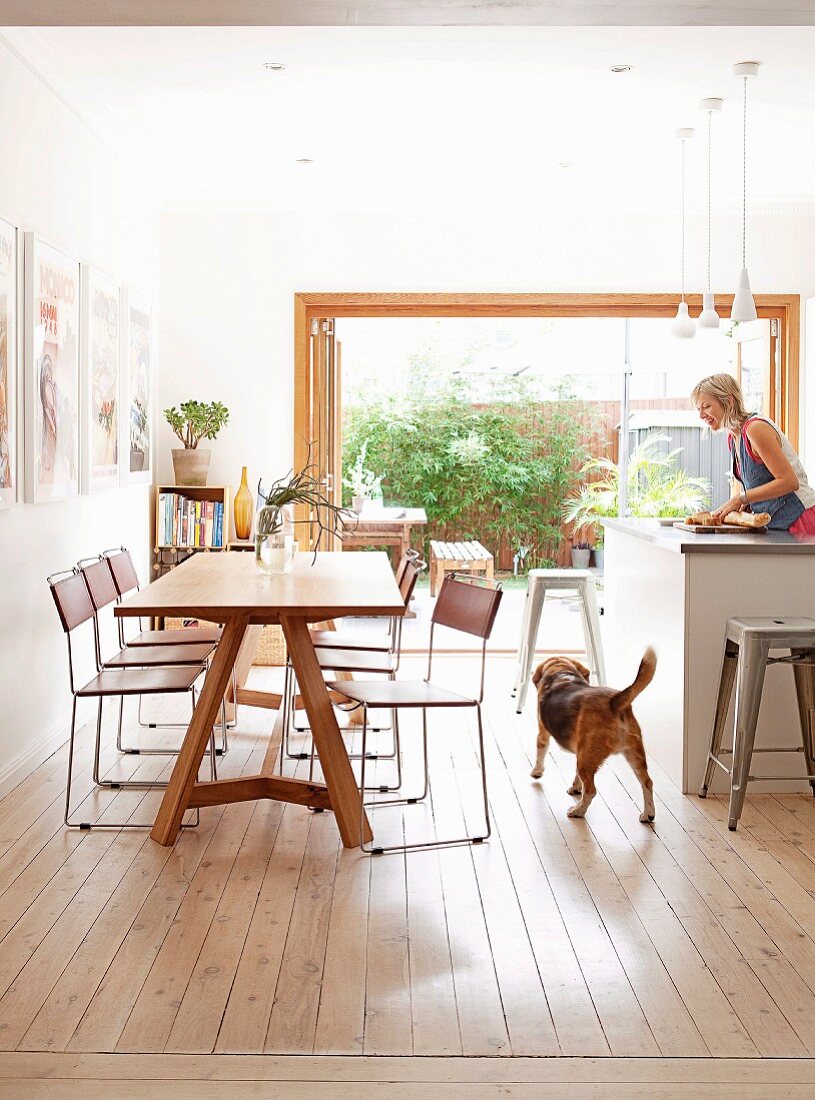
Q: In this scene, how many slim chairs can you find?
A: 6